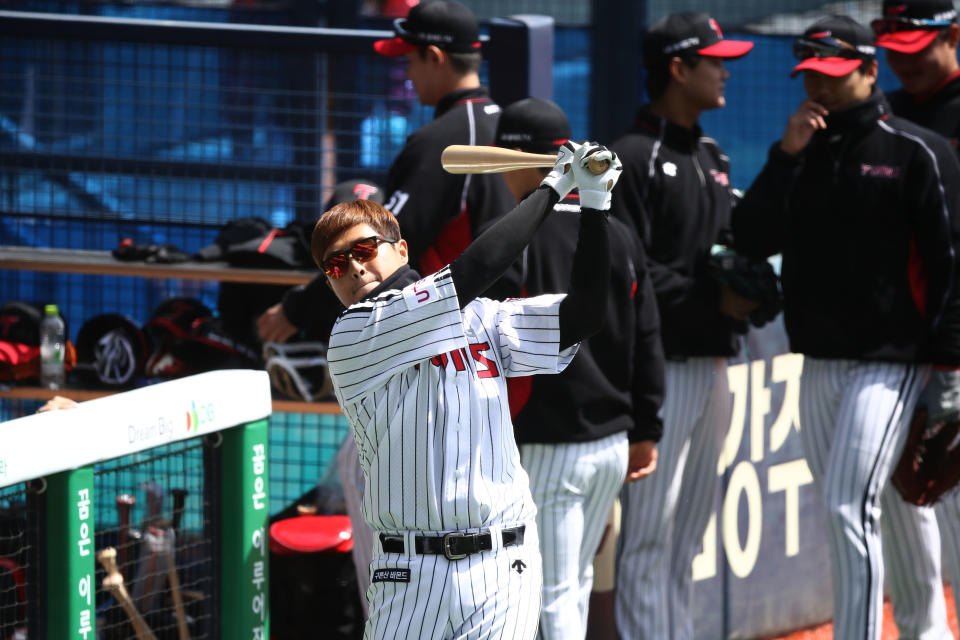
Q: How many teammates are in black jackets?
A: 5